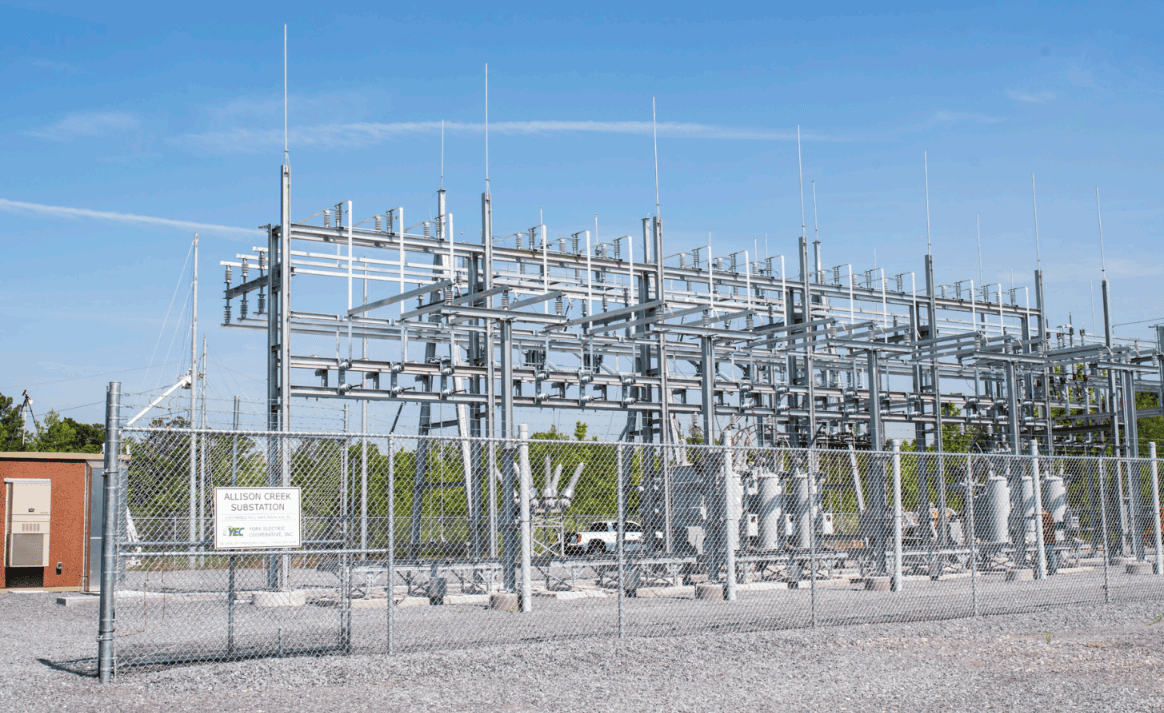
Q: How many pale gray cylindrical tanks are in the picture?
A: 6